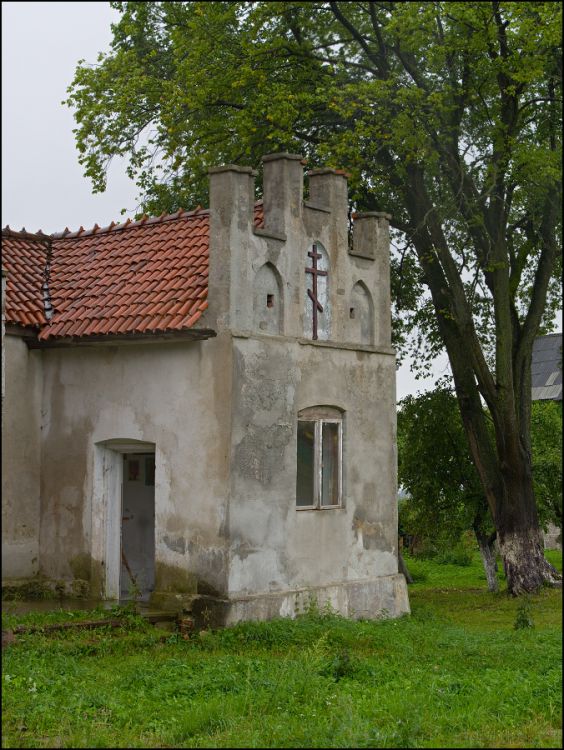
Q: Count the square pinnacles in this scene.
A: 4